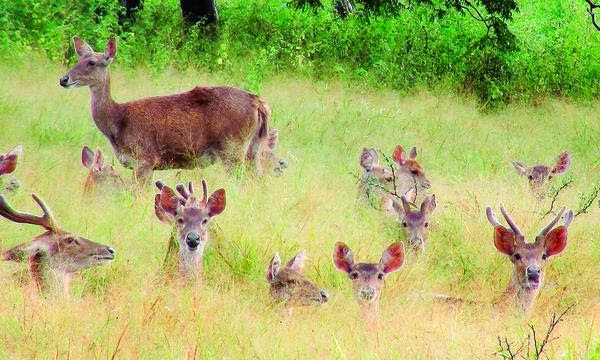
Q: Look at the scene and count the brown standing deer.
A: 1